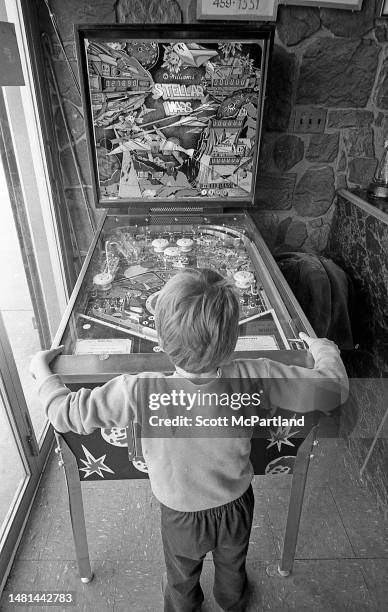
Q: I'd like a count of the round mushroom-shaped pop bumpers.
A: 5